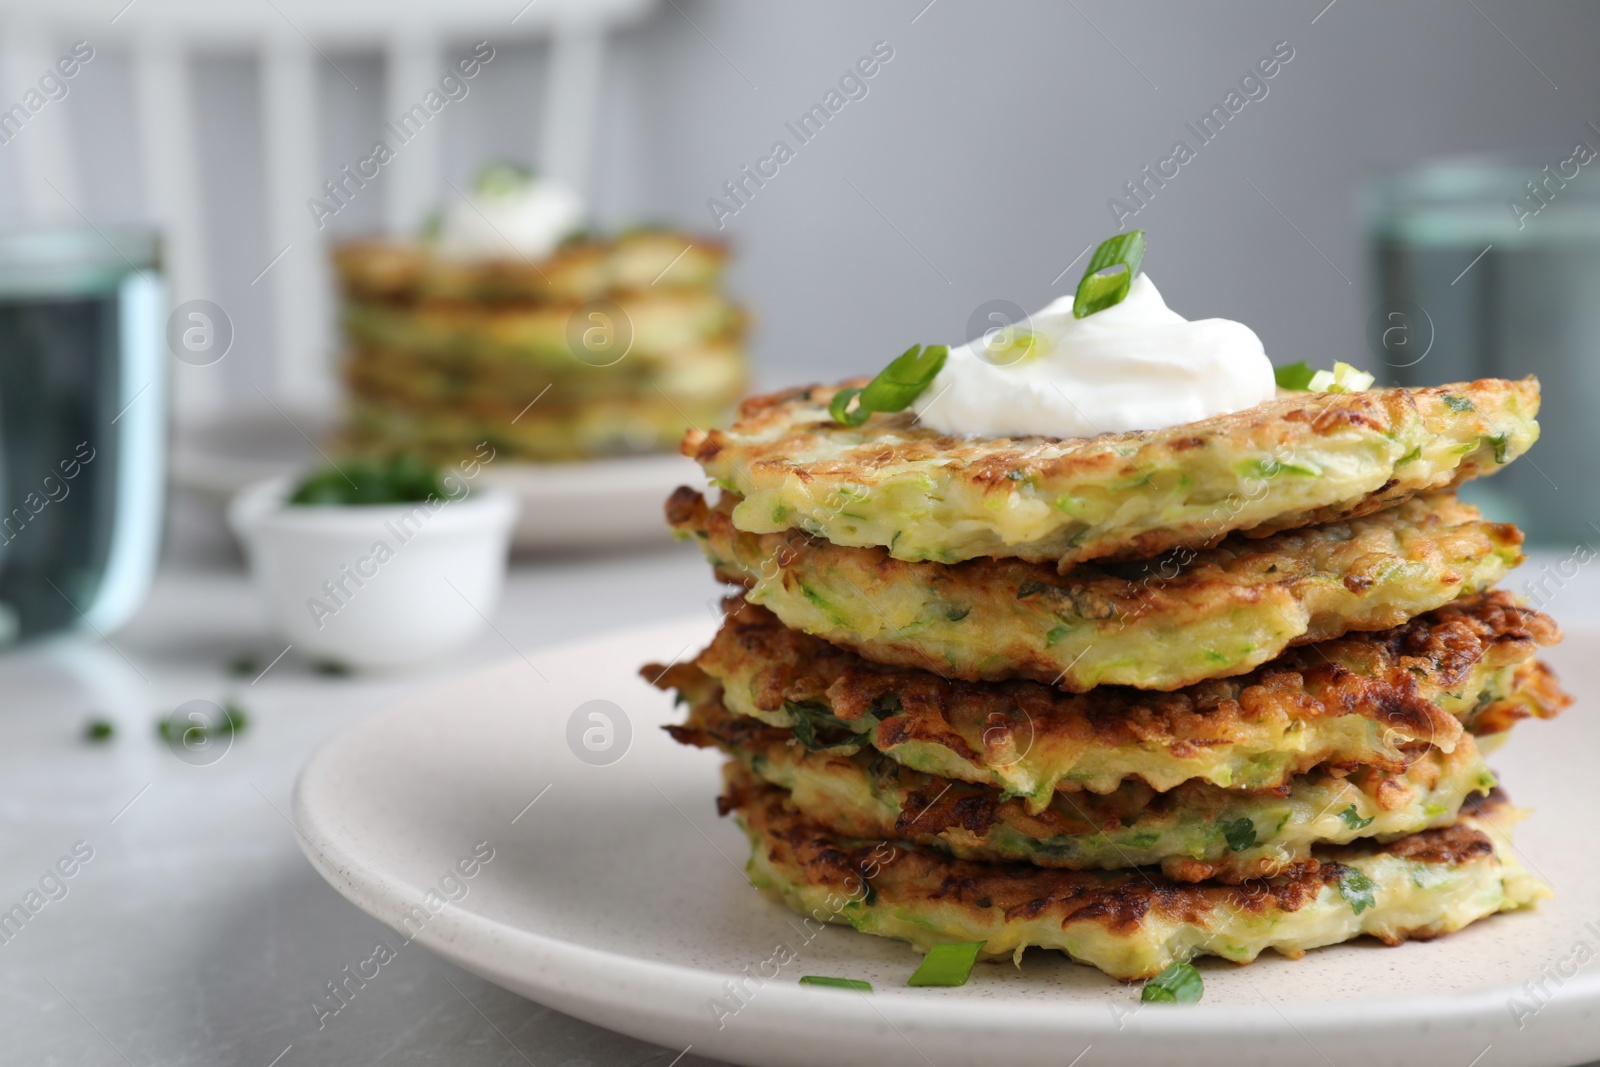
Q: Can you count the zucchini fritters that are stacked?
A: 5